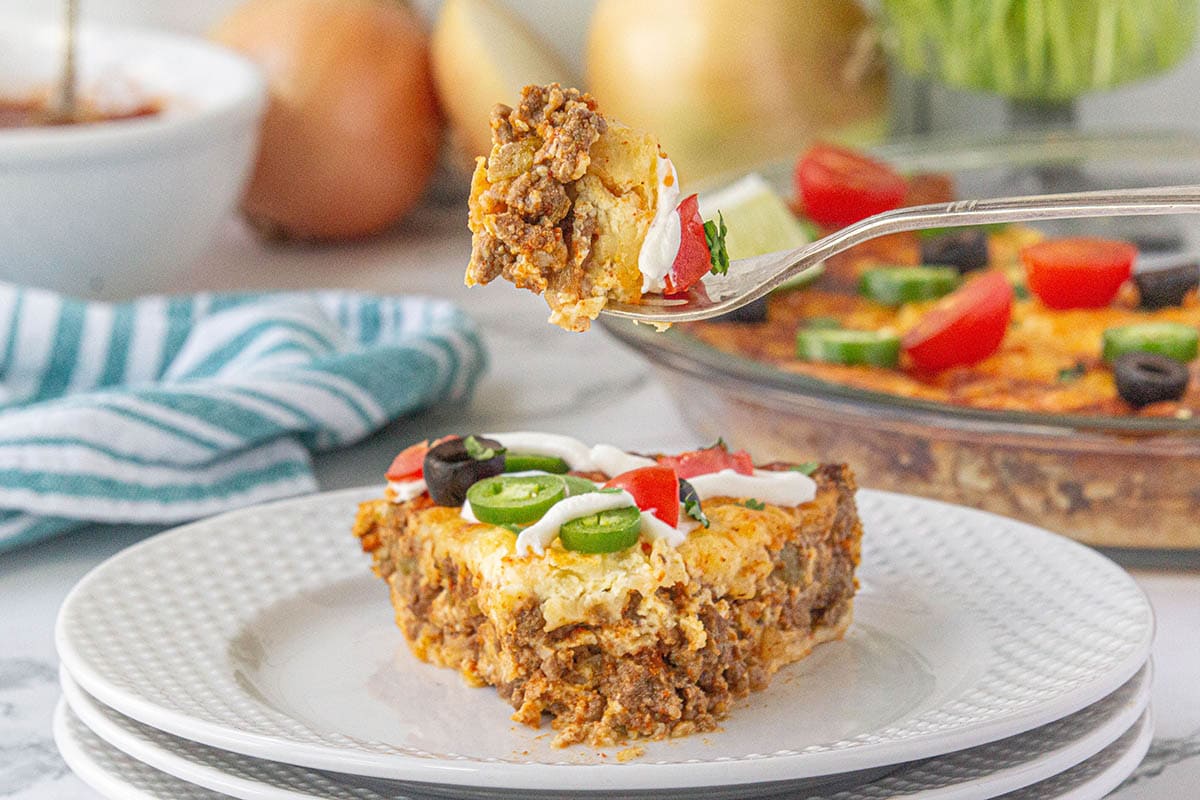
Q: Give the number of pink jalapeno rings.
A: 0